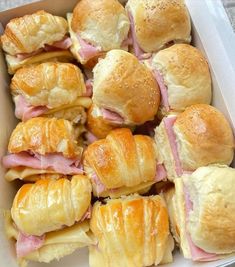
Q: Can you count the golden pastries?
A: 12